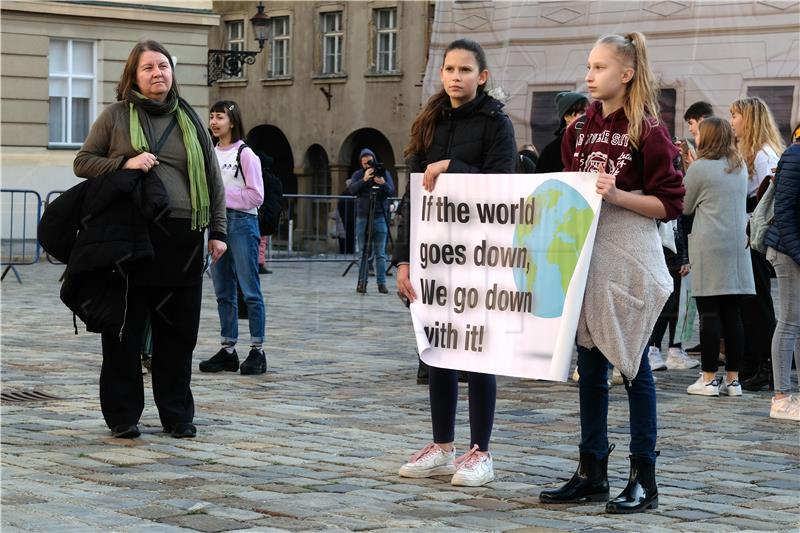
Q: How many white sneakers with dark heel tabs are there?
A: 2